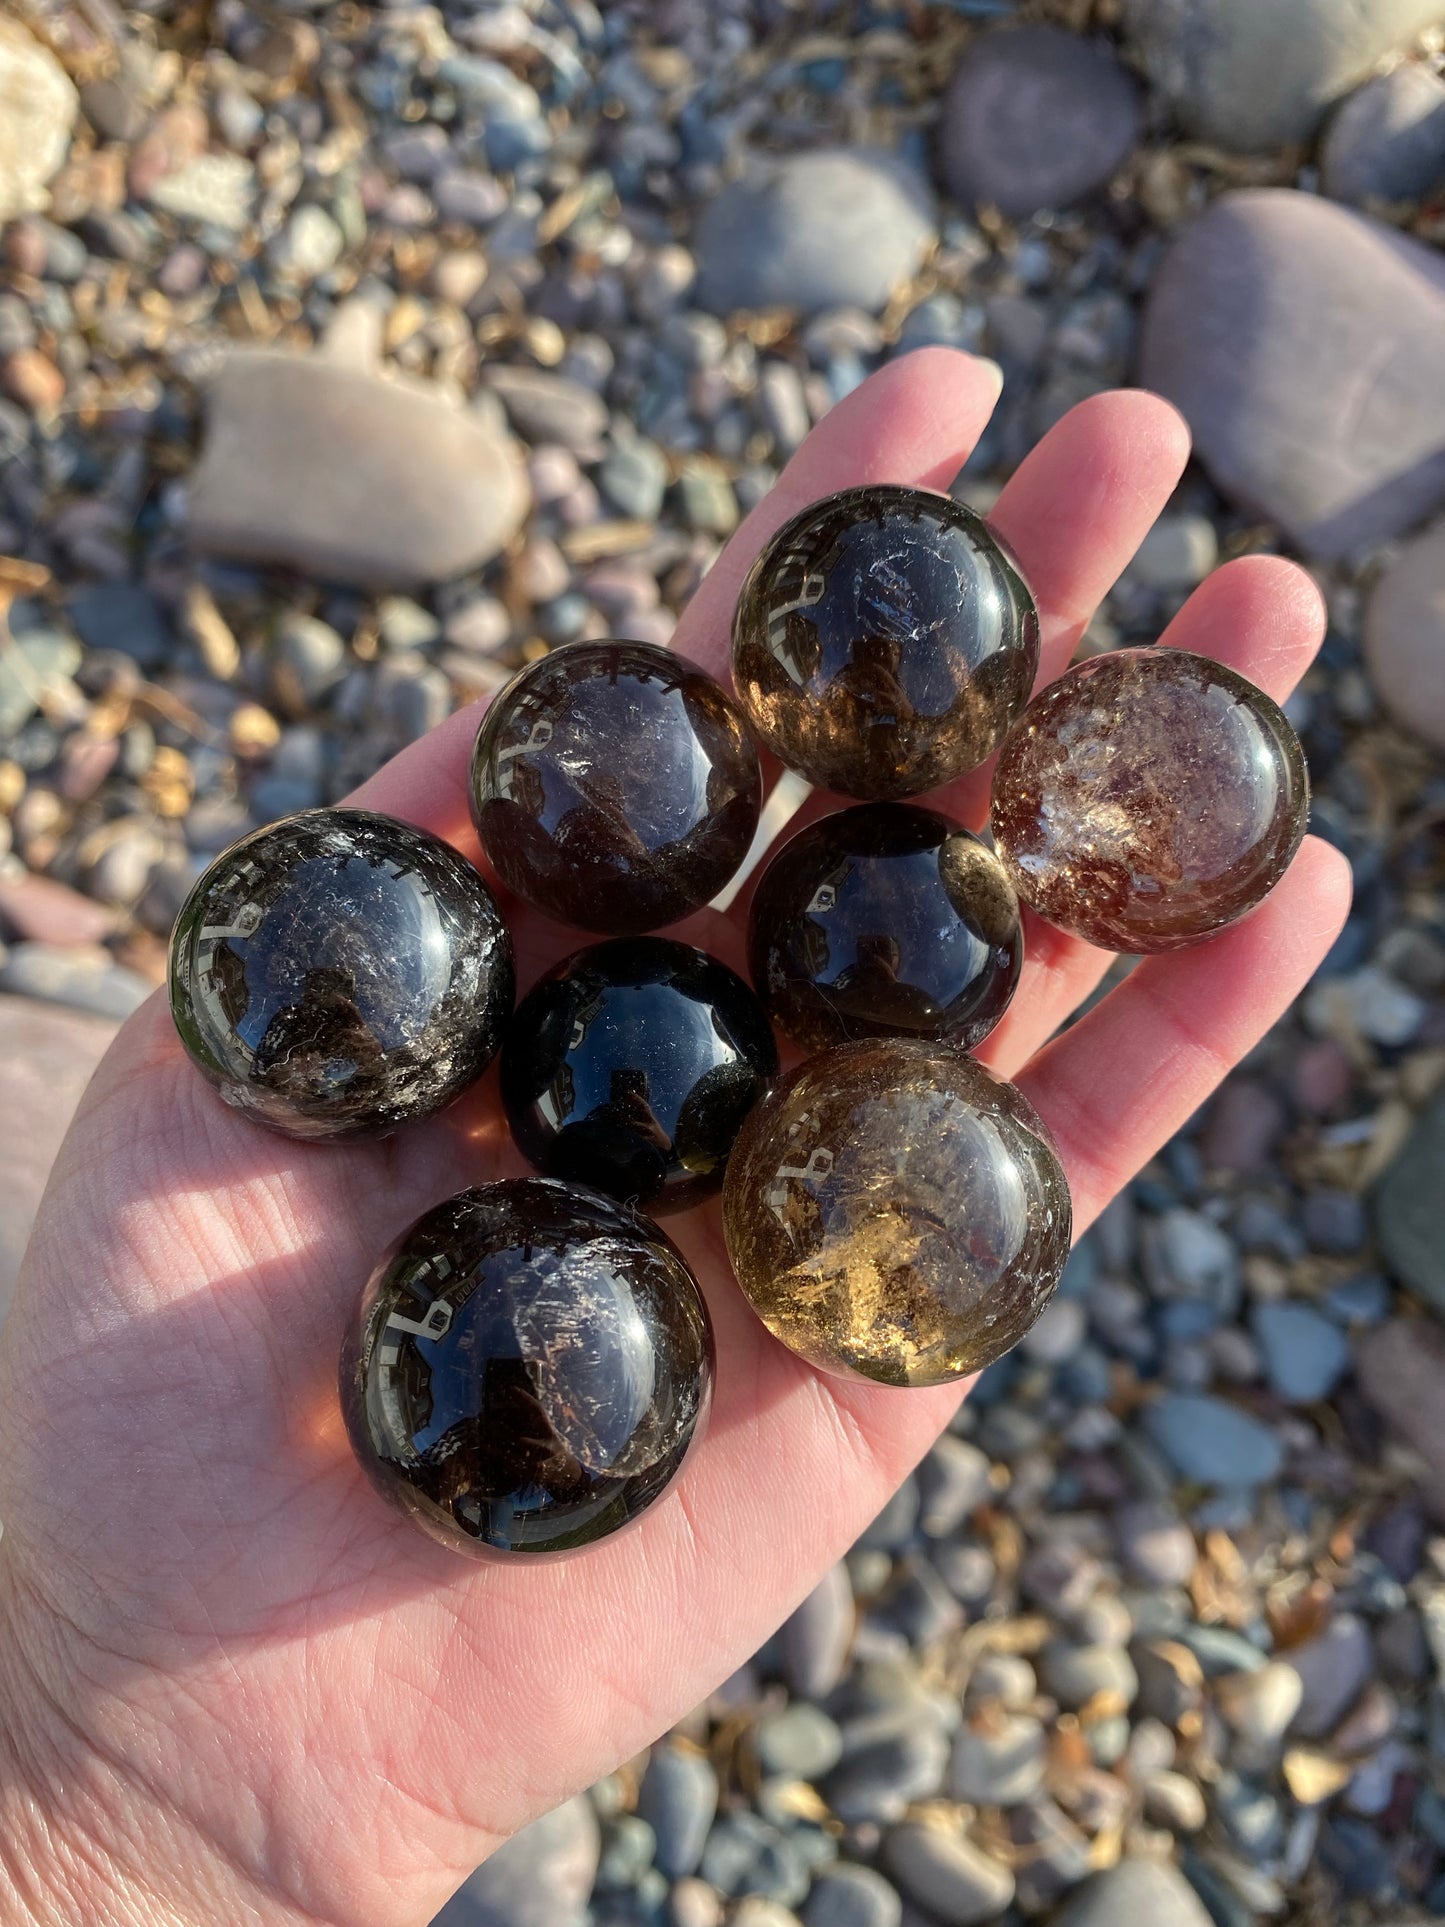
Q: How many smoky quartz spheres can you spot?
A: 8